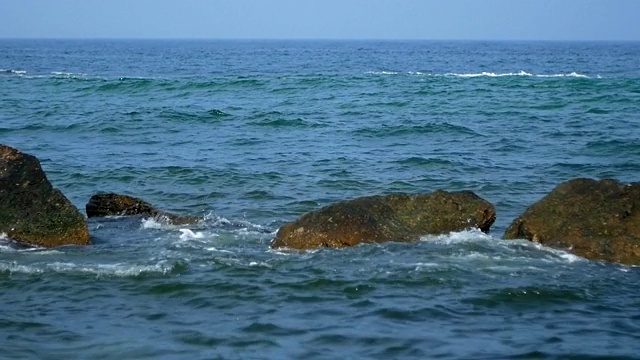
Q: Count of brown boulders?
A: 4